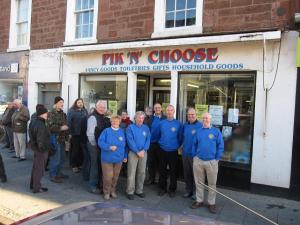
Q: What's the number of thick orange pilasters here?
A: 0